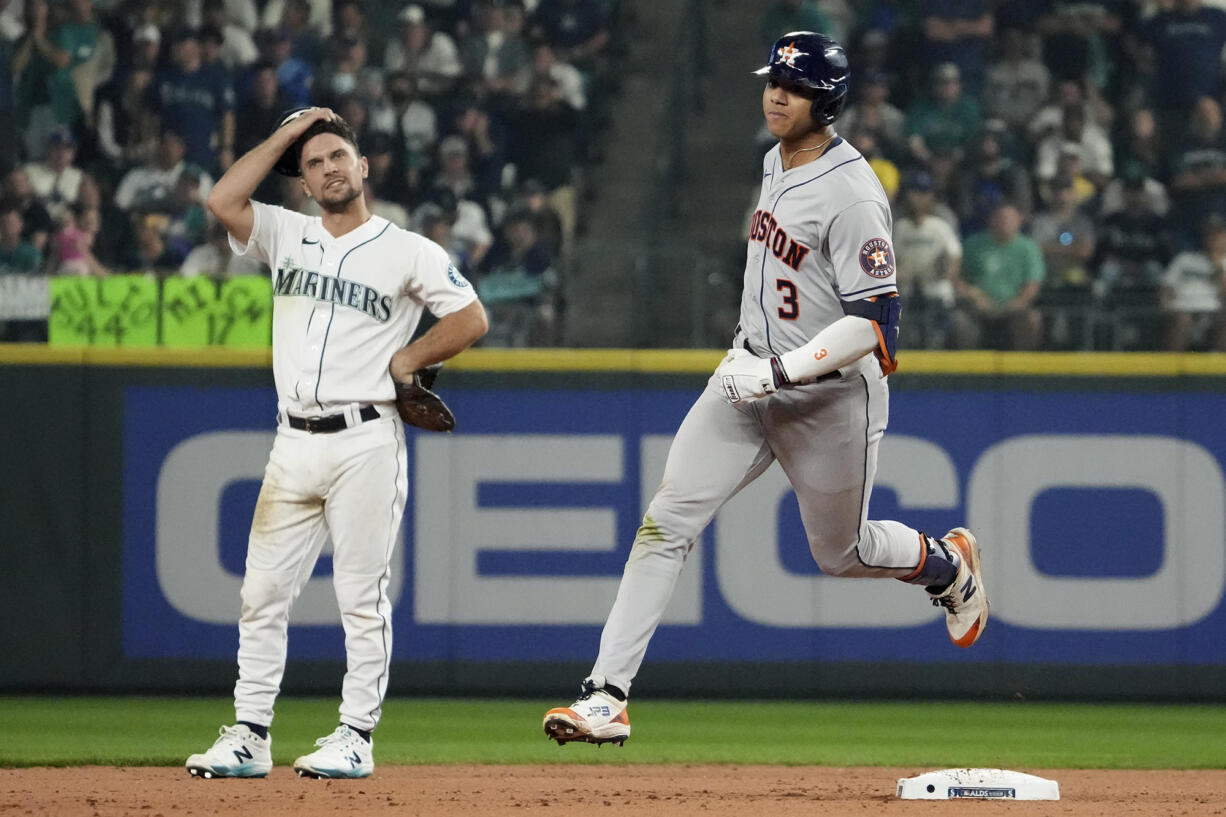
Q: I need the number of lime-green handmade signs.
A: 2